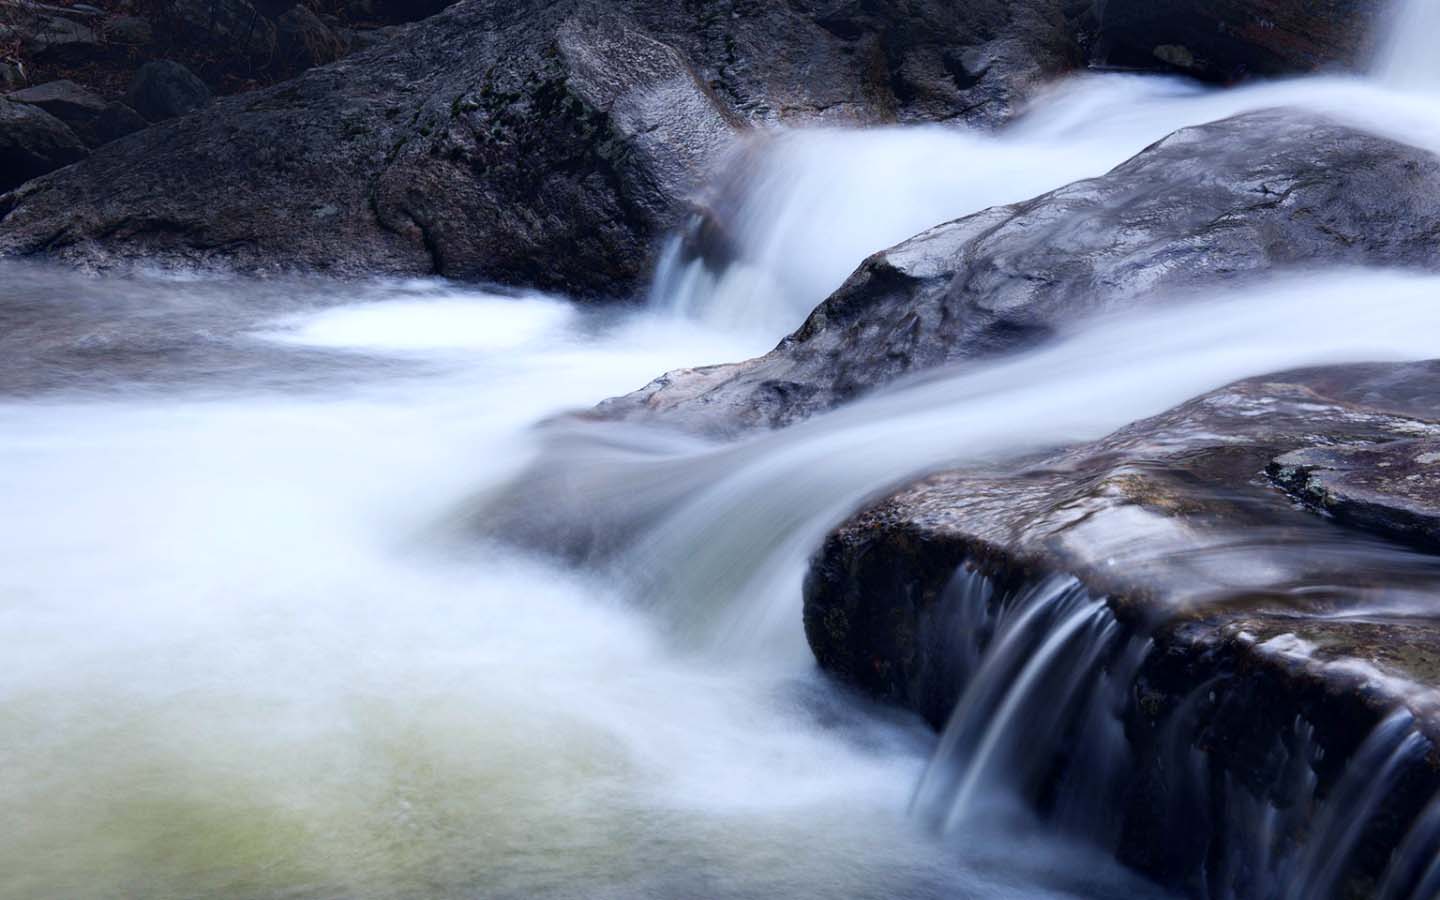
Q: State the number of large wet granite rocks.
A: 3